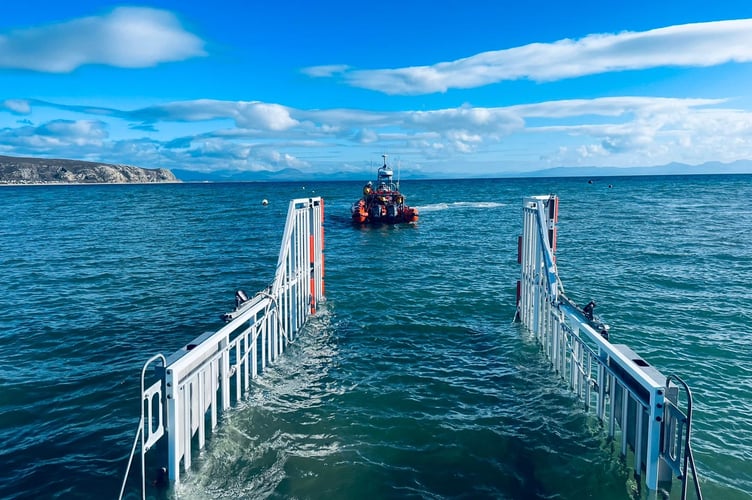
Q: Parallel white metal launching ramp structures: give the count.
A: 2